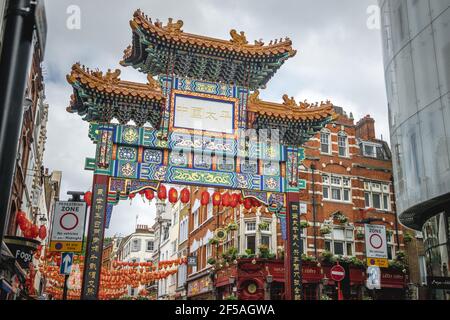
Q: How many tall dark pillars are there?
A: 2